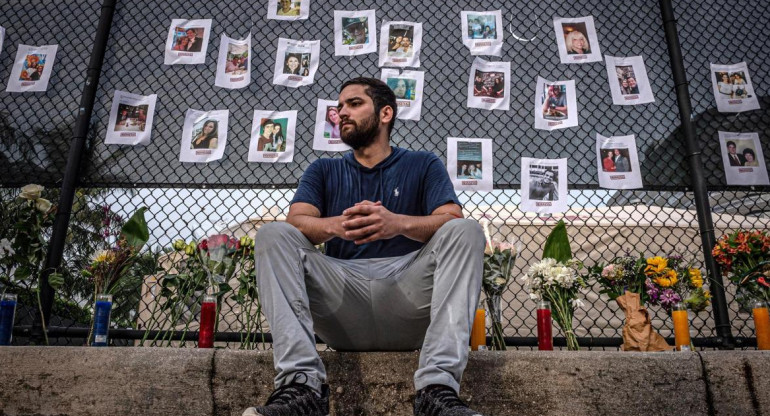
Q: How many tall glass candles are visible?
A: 7